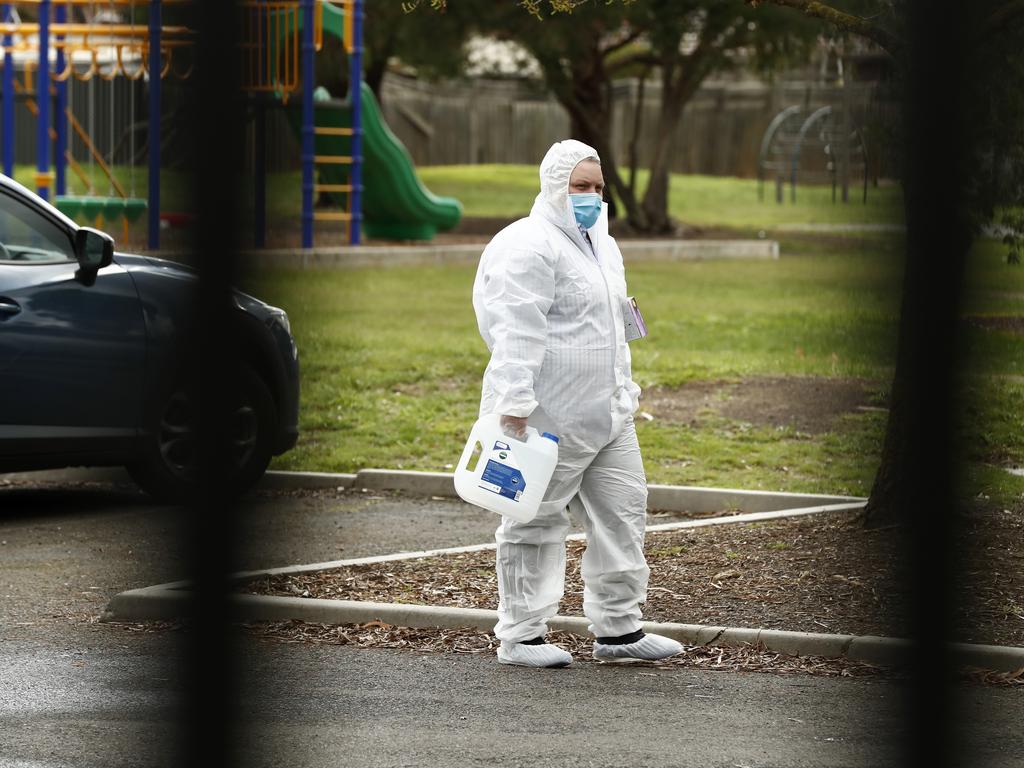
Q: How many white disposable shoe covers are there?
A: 2